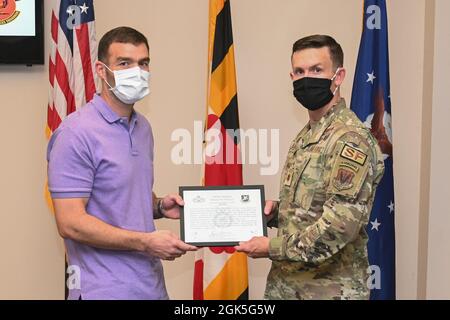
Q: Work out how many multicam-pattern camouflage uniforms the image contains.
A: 1